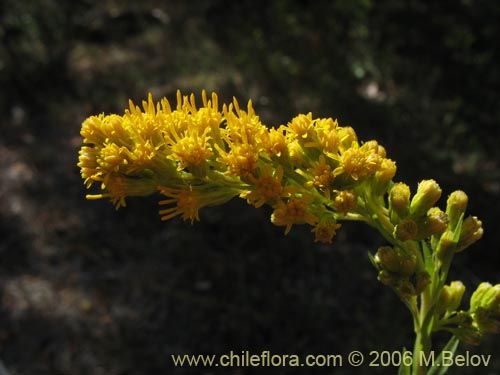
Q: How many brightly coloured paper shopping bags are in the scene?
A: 0